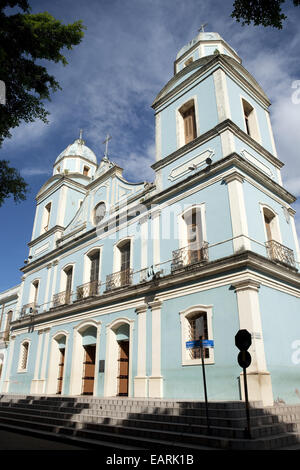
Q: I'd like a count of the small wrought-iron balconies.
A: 6